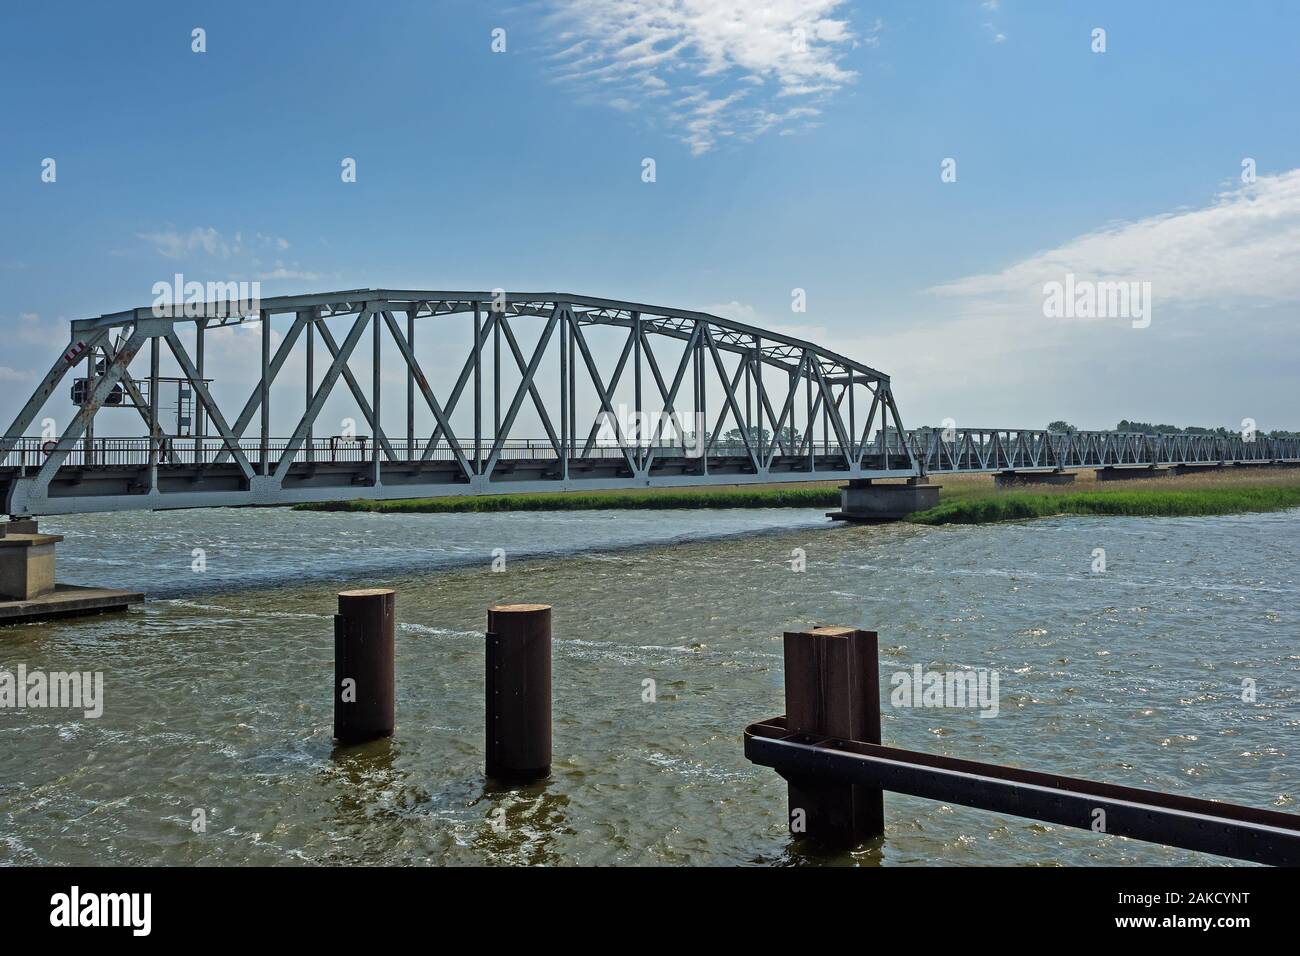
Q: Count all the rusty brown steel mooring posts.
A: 3